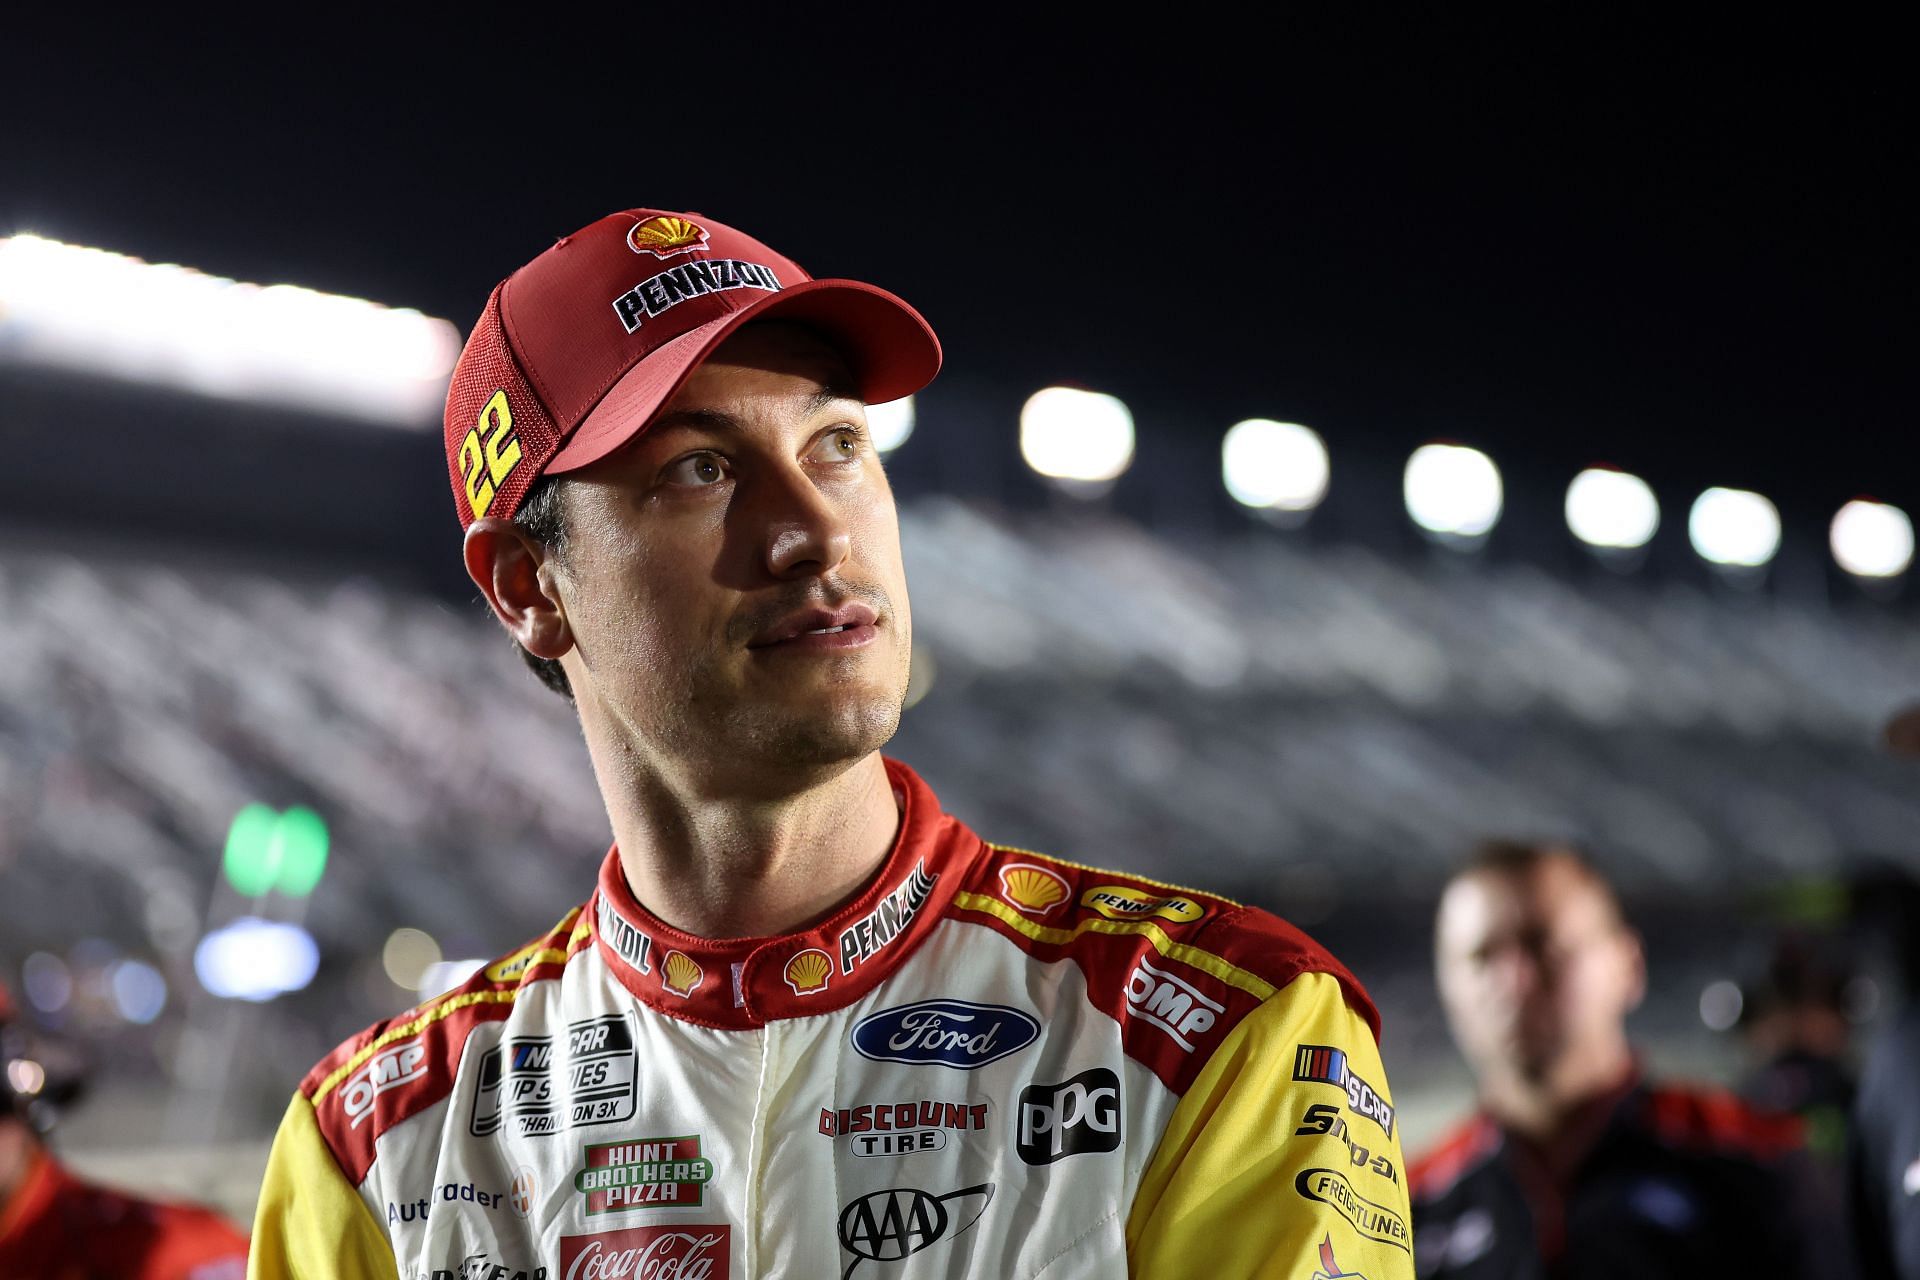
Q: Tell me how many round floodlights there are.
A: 7